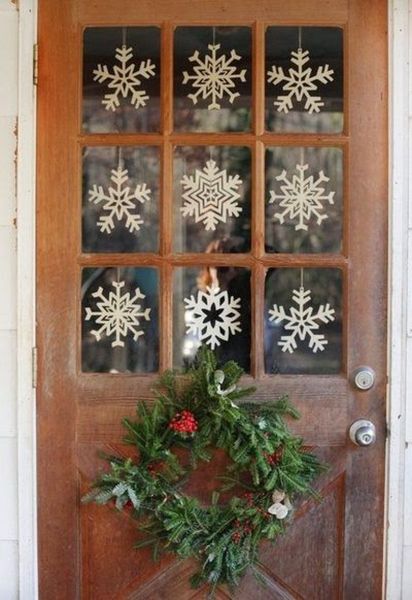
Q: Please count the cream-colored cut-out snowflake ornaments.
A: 9